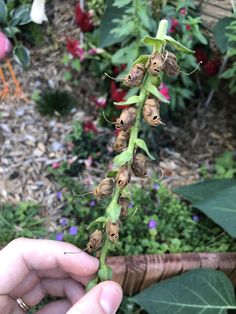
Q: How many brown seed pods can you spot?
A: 12